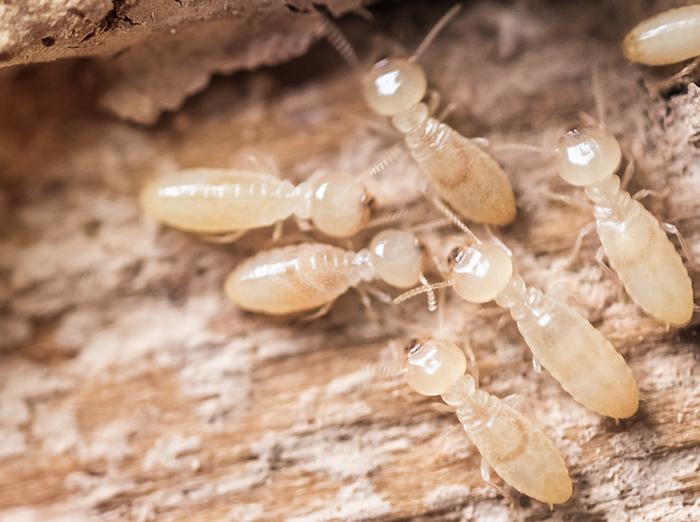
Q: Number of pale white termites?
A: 7